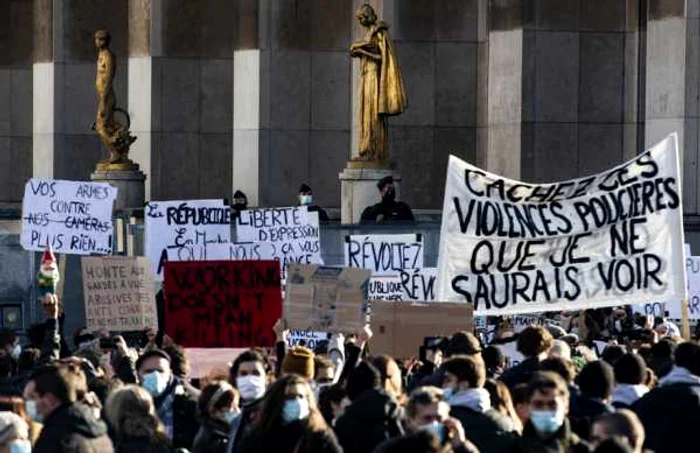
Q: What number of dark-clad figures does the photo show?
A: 3